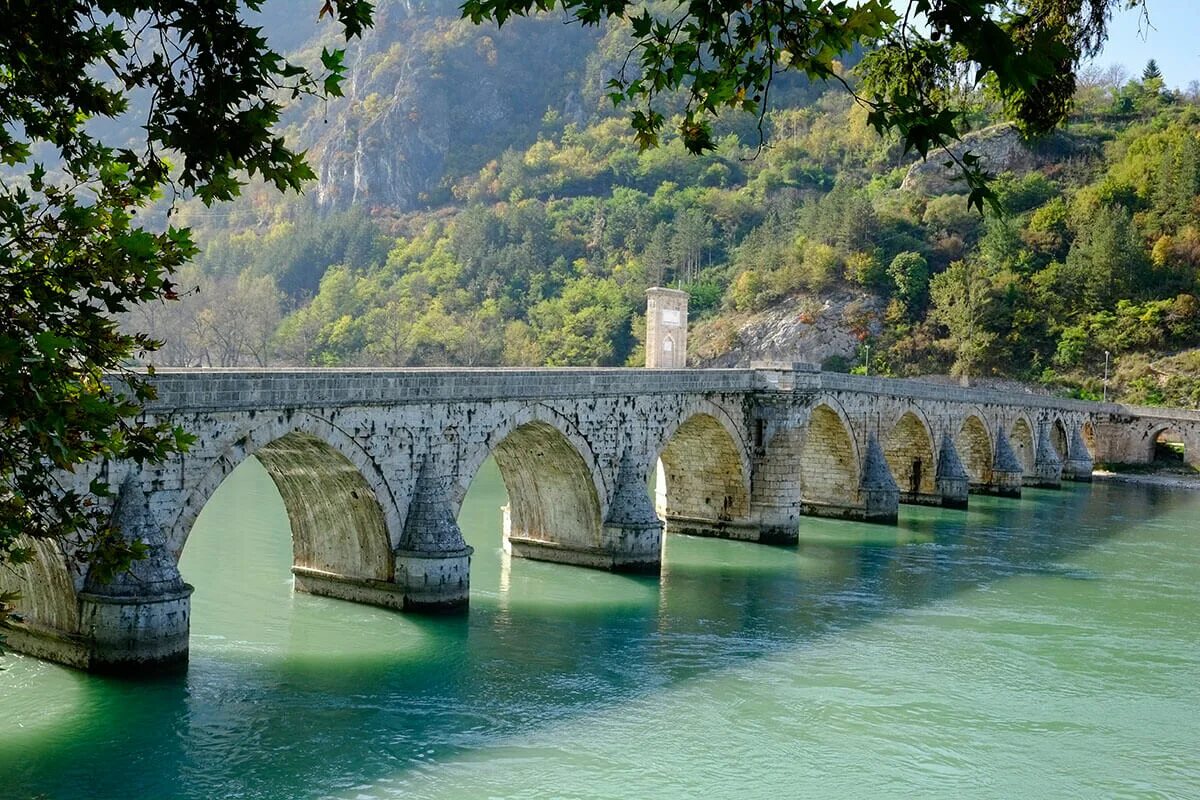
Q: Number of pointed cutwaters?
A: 8